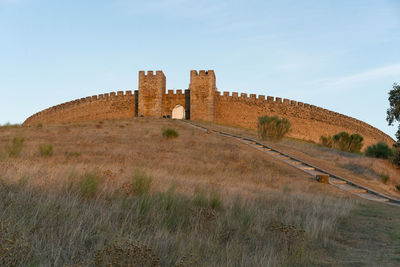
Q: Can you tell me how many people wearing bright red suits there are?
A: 0